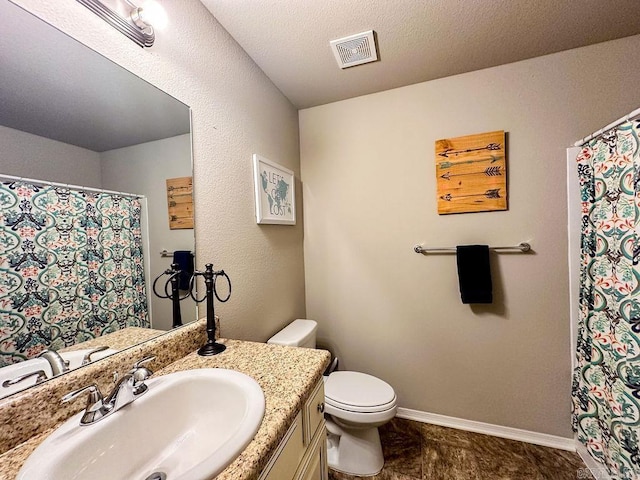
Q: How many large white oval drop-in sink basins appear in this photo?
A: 1